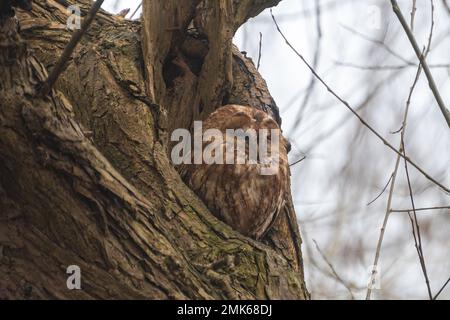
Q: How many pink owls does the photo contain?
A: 0